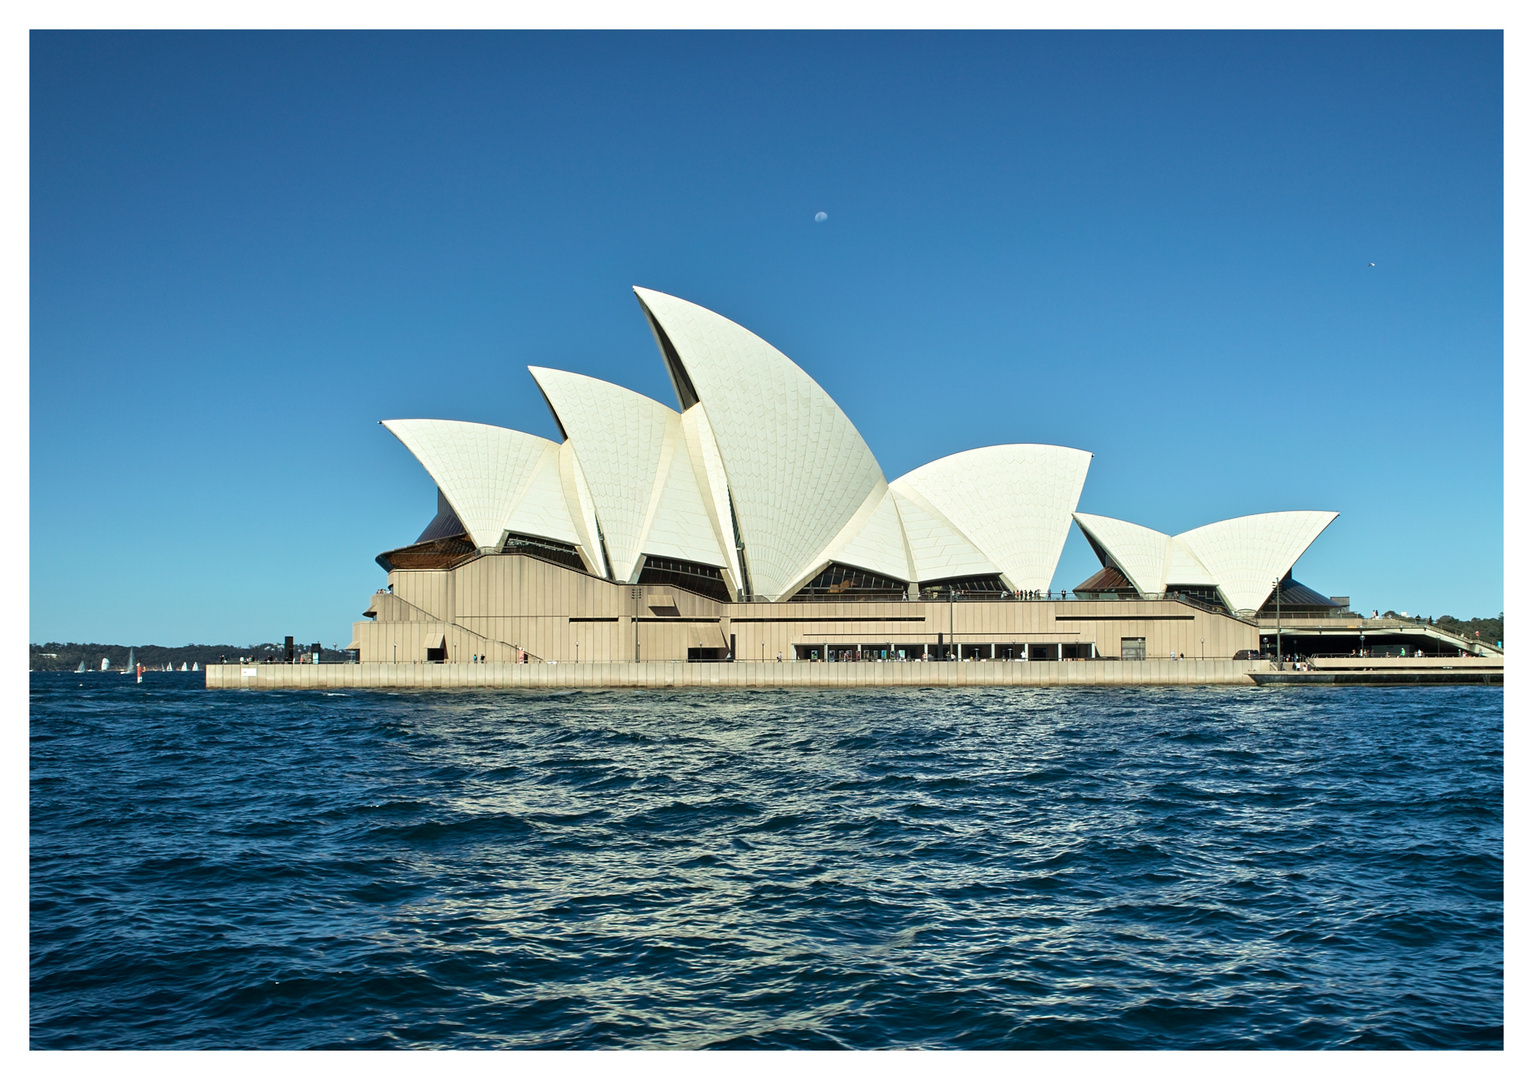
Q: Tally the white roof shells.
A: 6